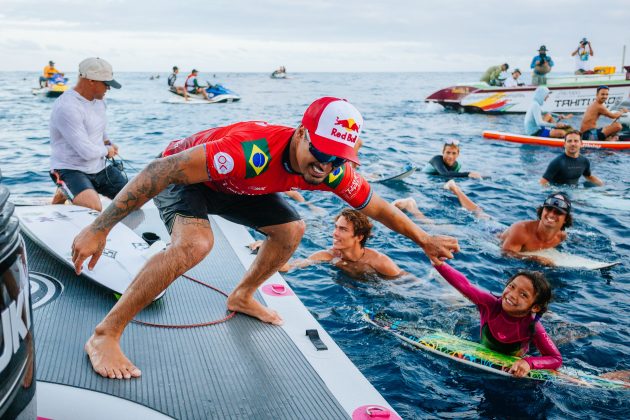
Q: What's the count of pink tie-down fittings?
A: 2